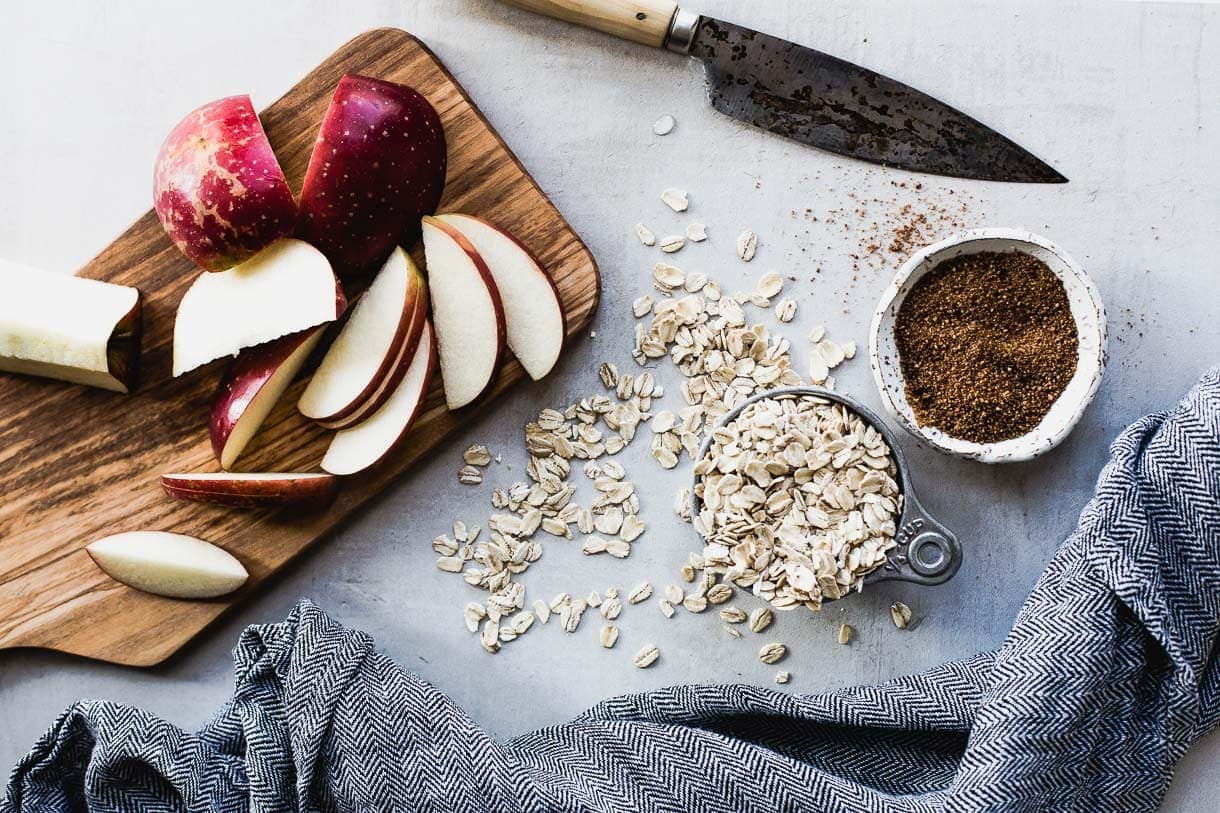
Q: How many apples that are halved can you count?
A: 2